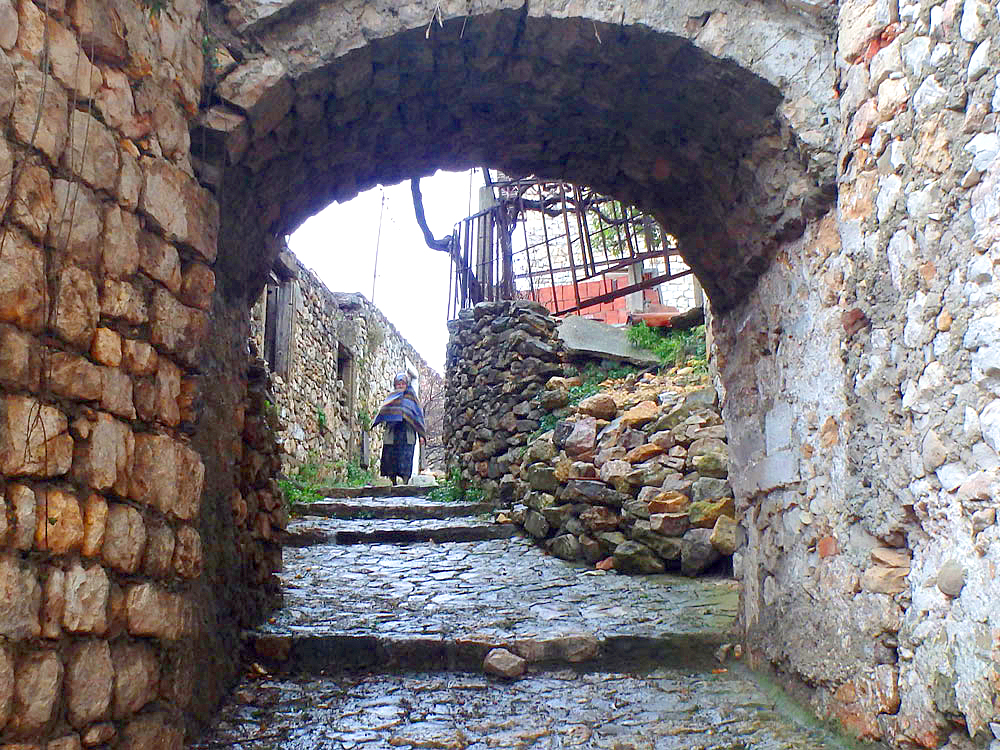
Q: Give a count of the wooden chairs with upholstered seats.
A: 0